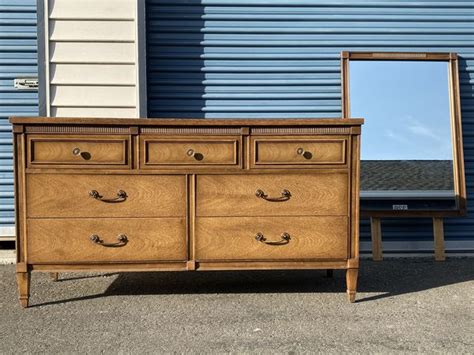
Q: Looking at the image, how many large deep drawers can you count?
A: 4